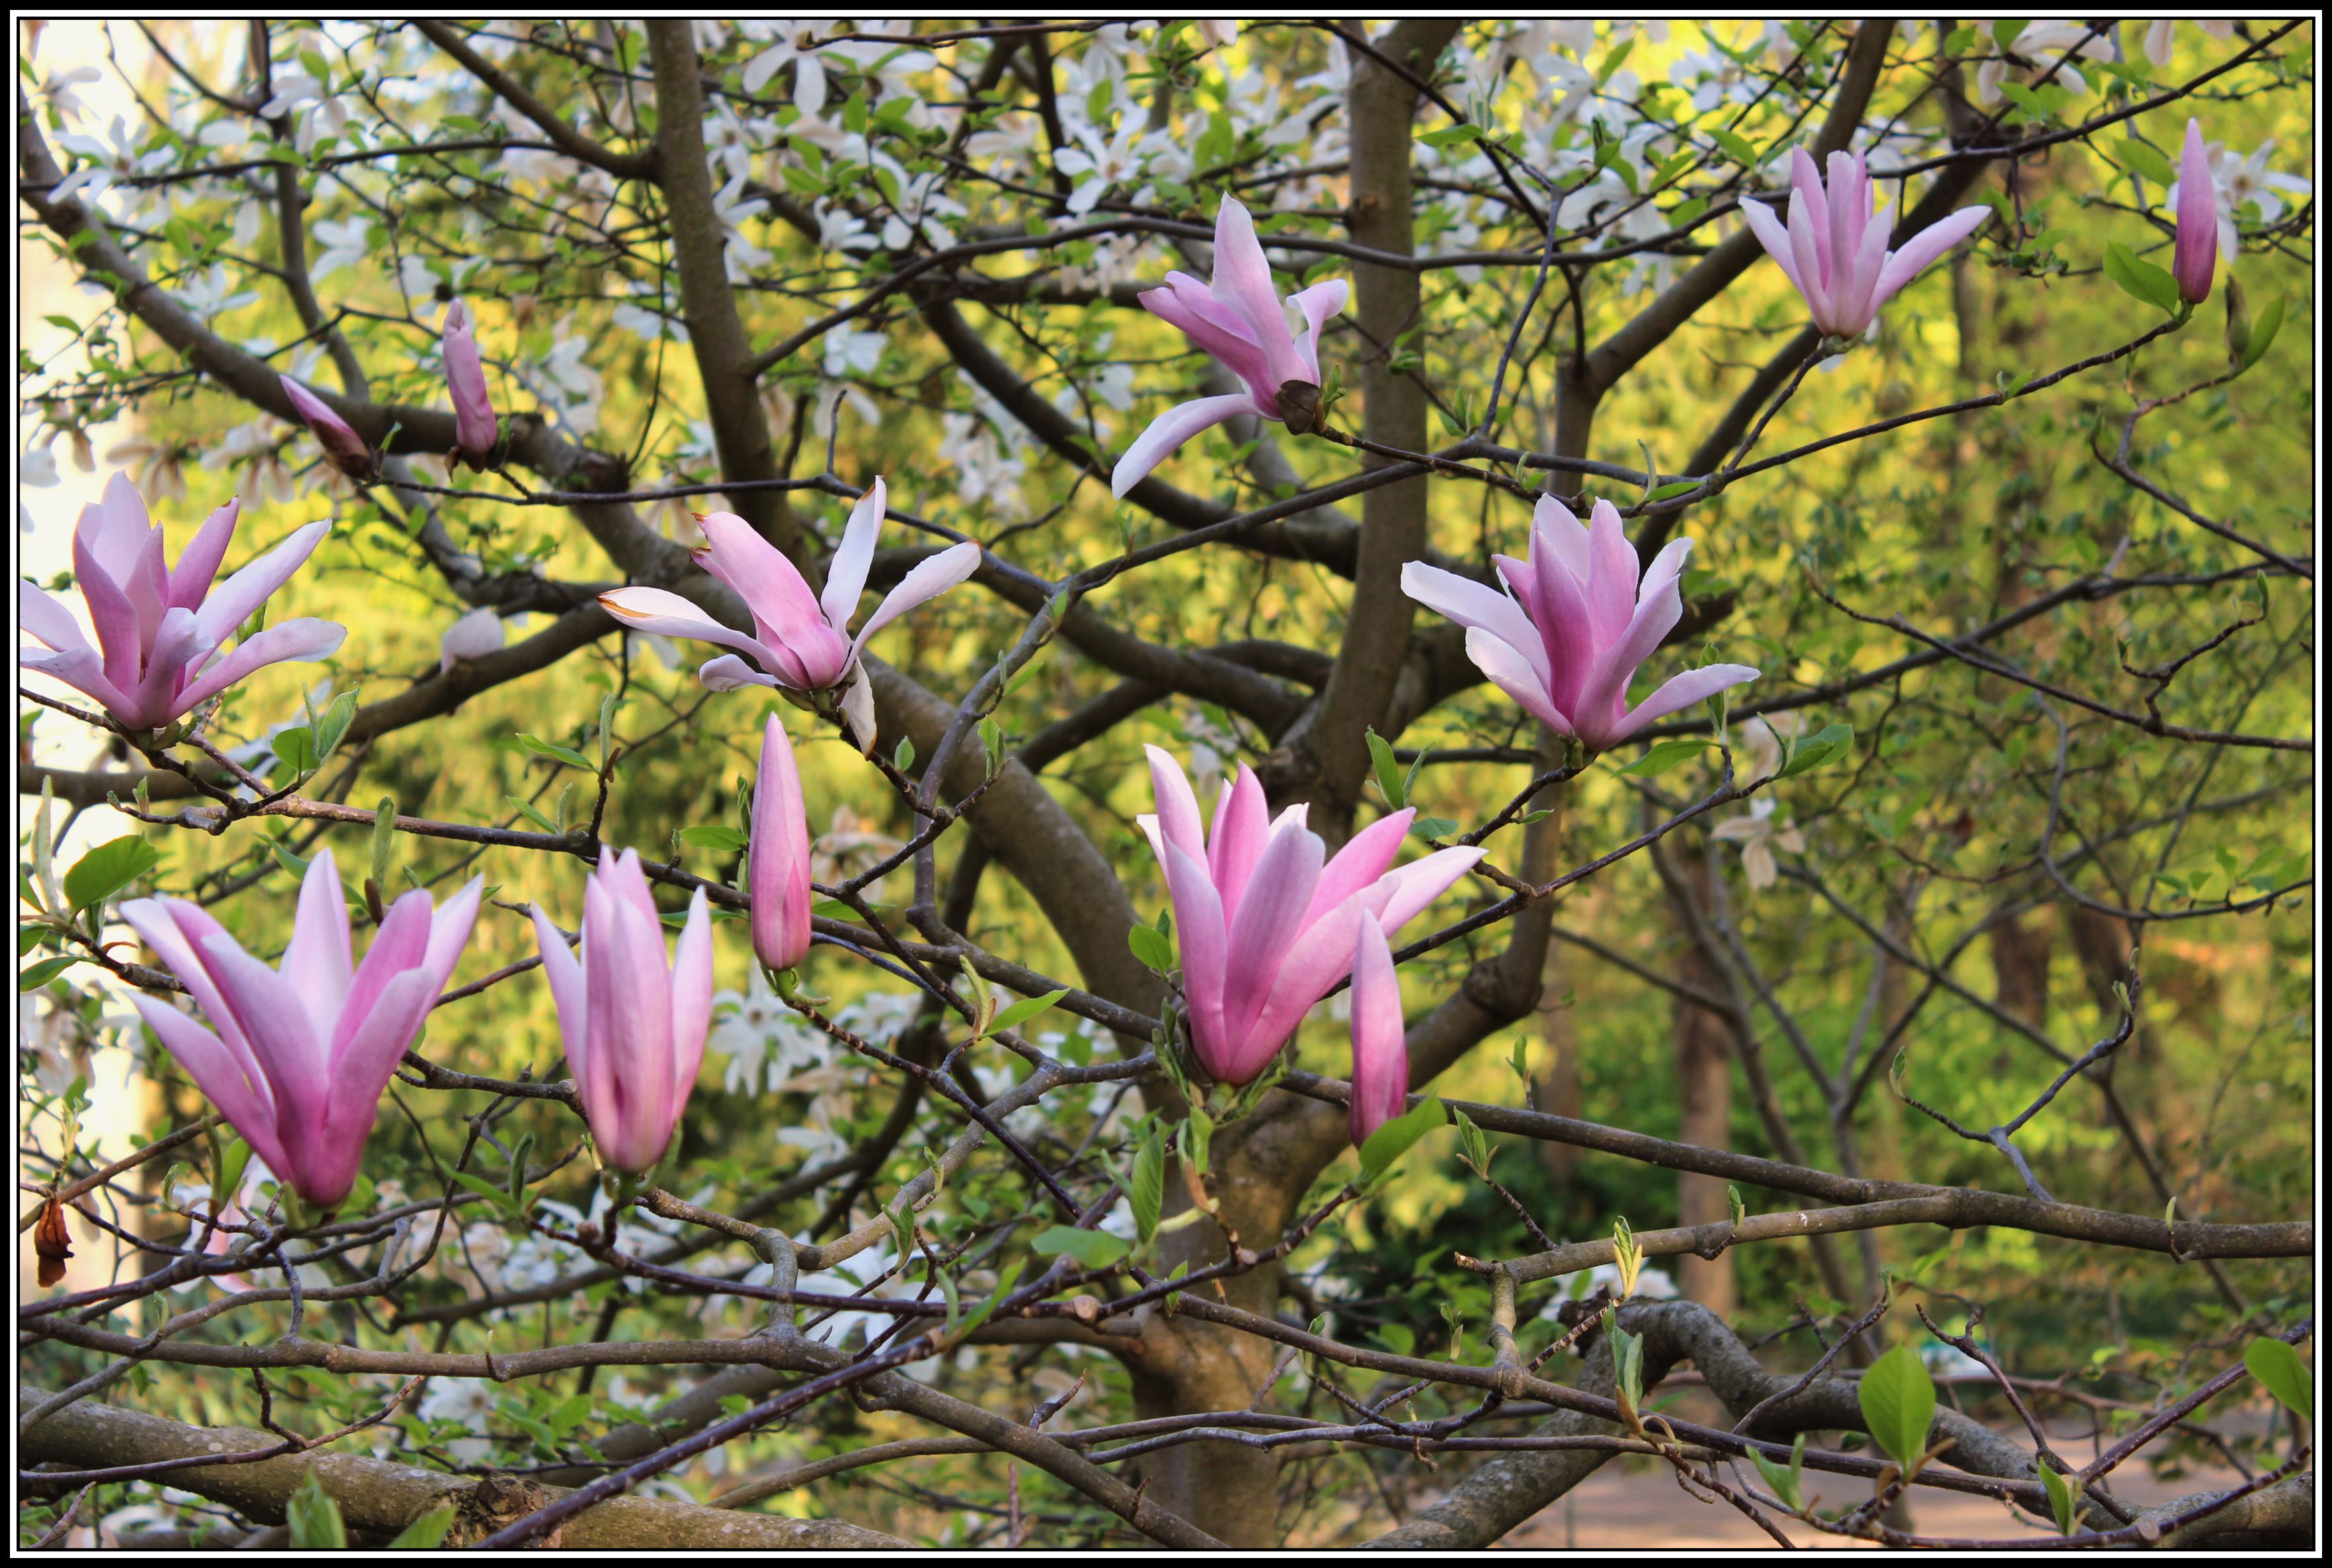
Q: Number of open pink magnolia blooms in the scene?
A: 8